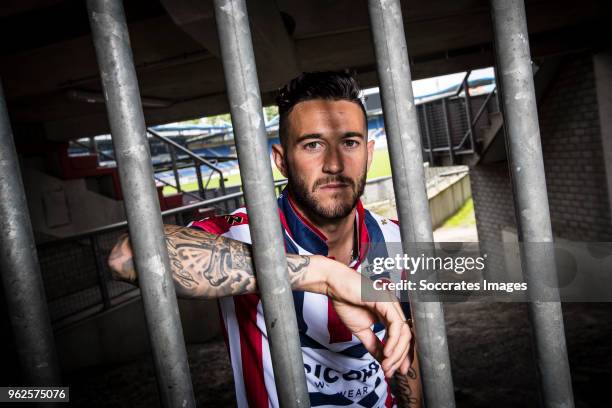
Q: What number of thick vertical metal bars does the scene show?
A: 5